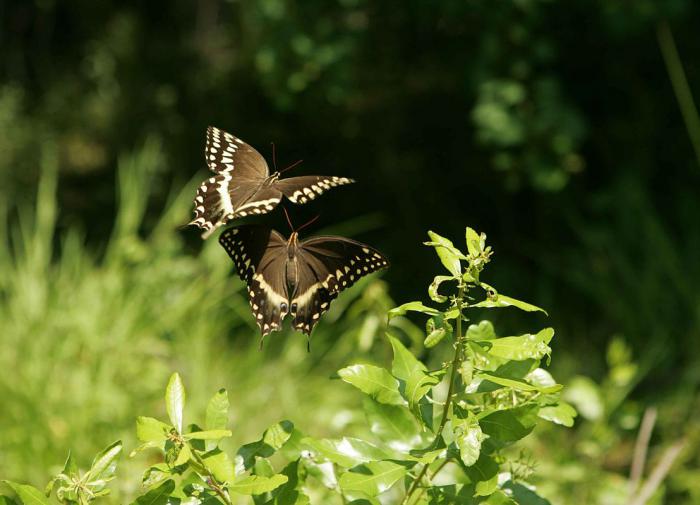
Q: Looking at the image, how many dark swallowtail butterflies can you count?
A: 2